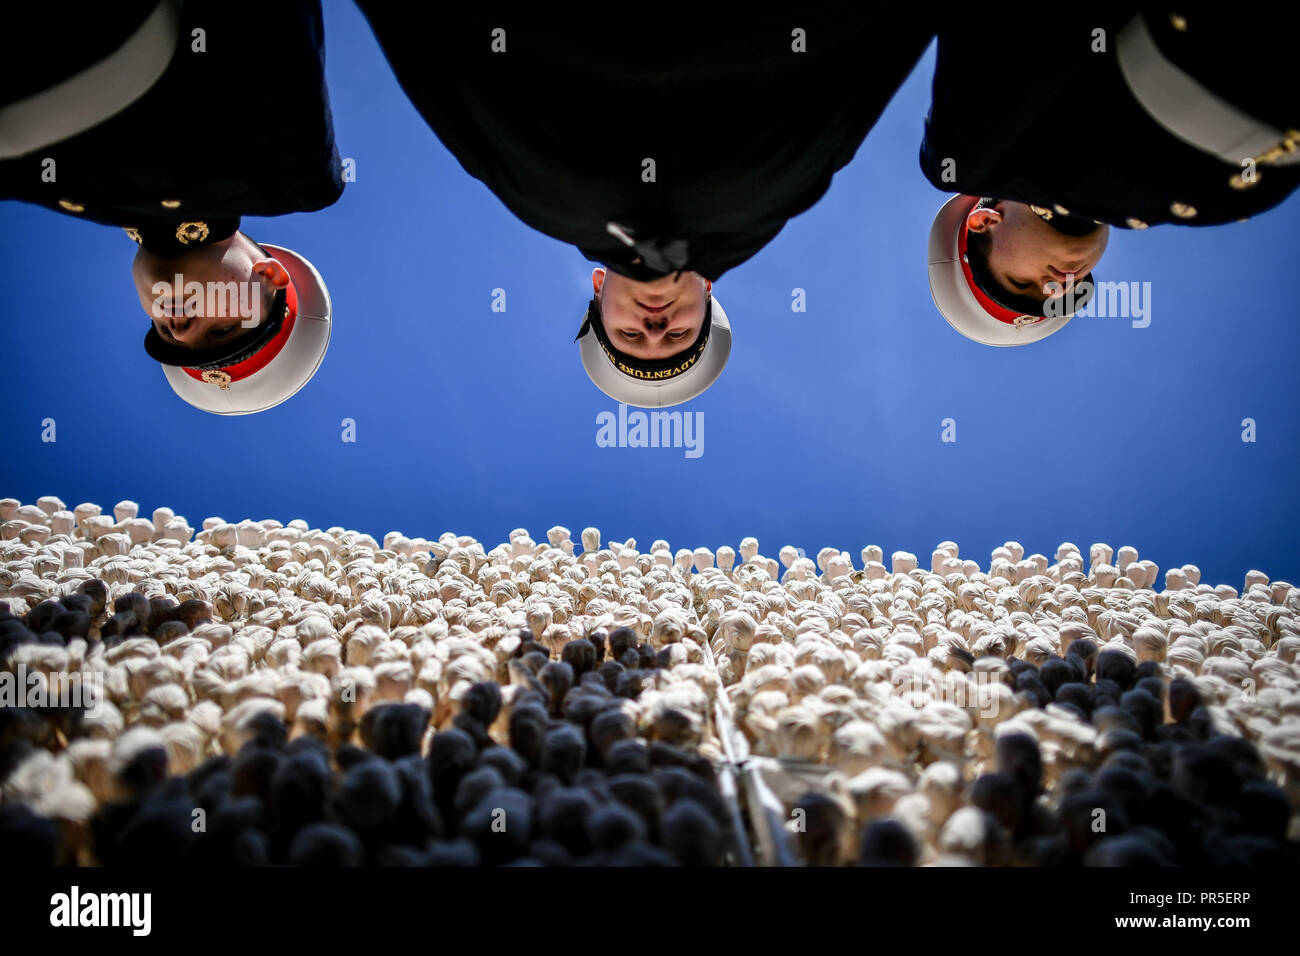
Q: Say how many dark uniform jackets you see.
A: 3